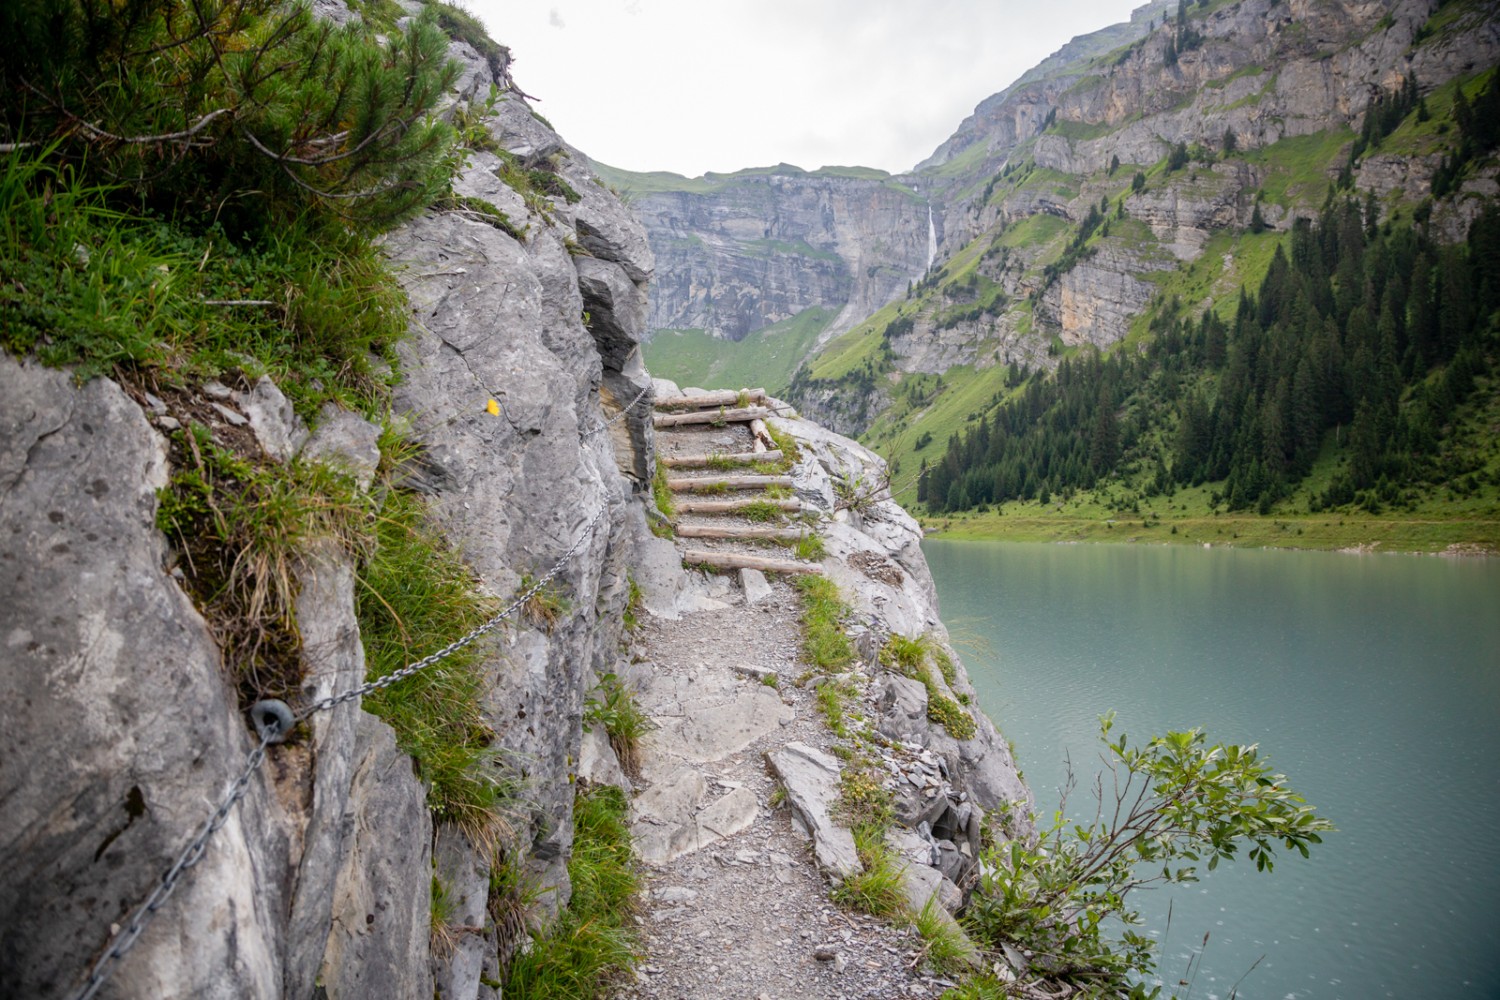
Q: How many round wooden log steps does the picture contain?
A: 7